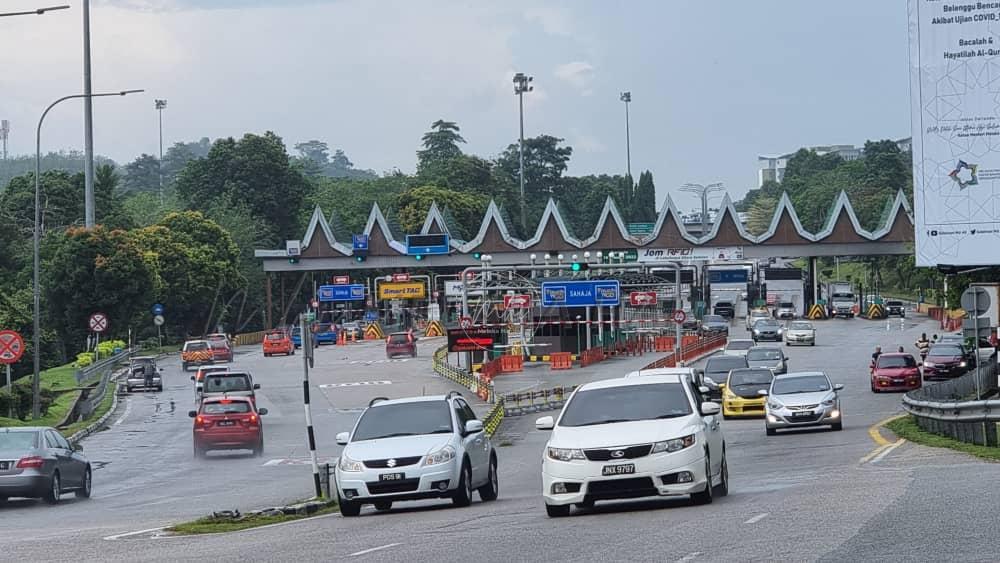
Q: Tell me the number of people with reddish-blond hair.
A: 0